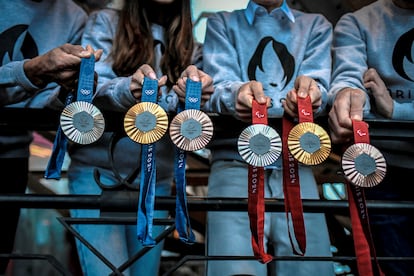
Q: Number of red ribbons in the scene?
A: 3